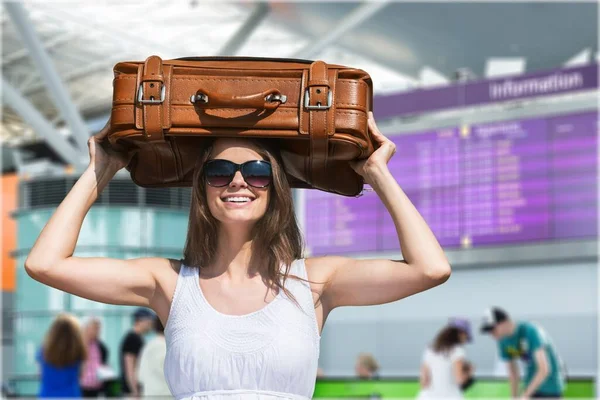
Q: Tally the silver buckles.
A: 2